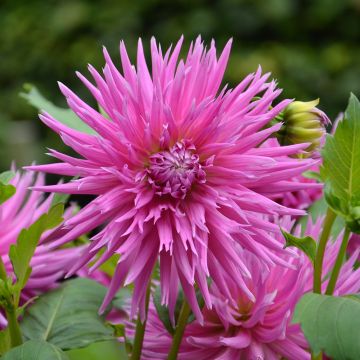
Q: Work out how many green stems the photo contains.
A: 5